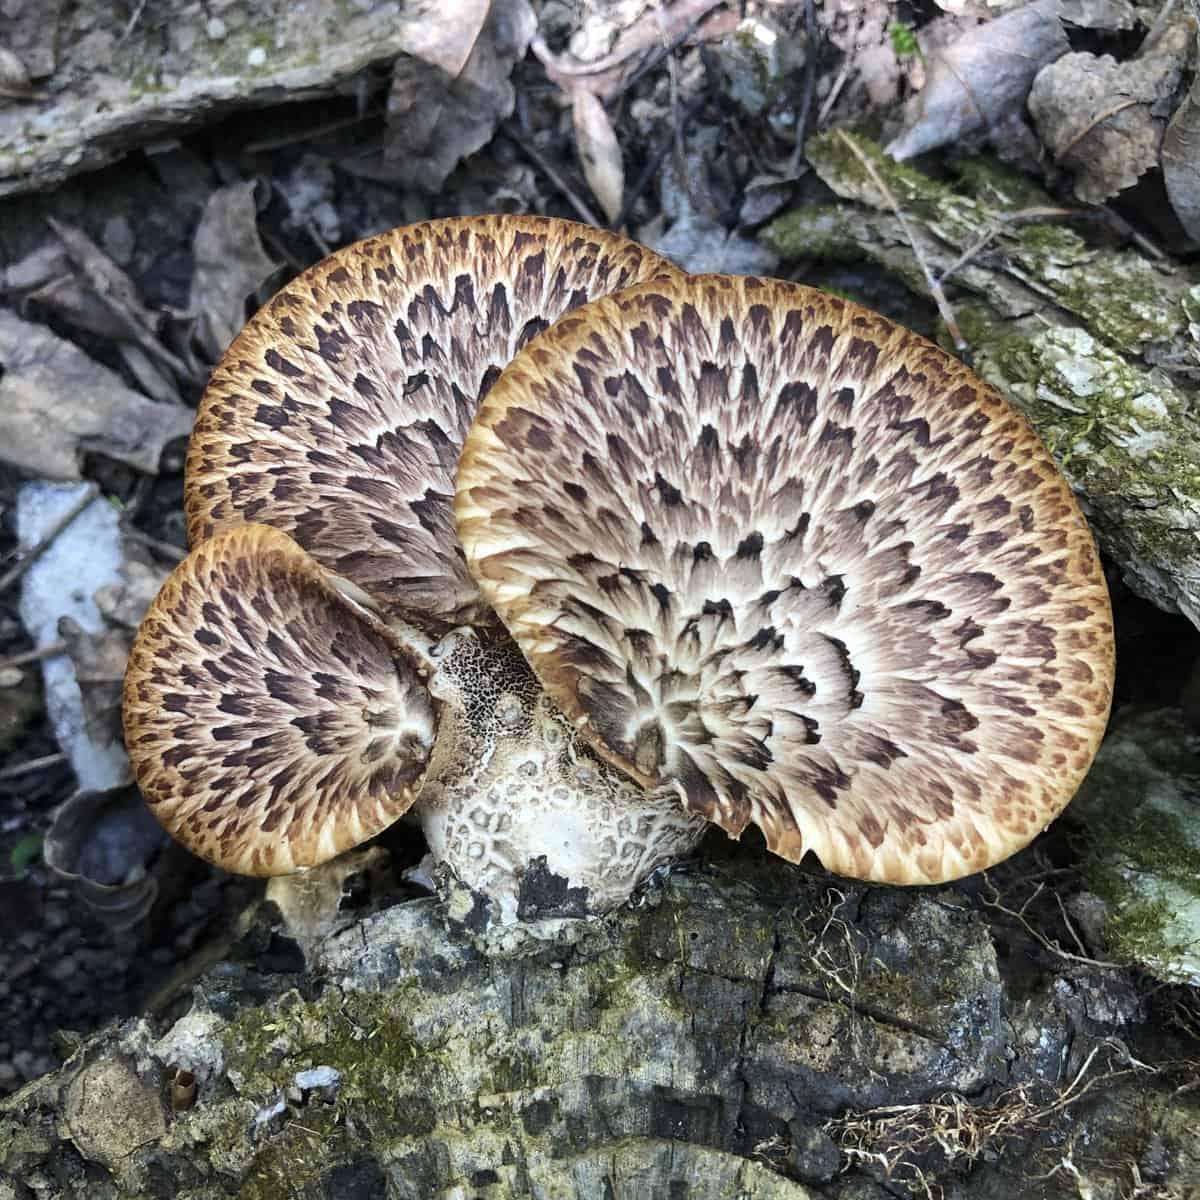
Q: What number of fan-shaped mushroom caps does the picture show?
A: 3